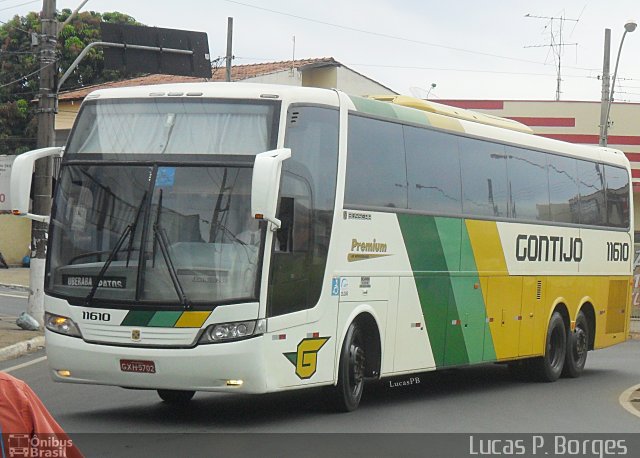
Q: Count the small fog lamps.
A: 2